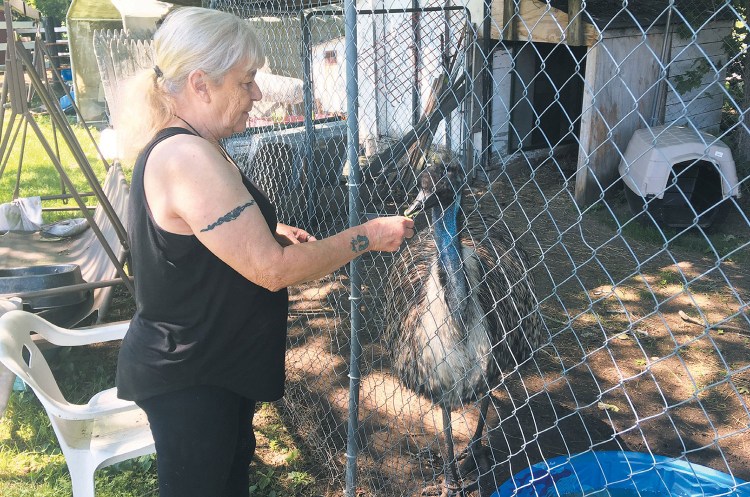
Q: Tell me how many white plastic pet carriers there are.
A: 1